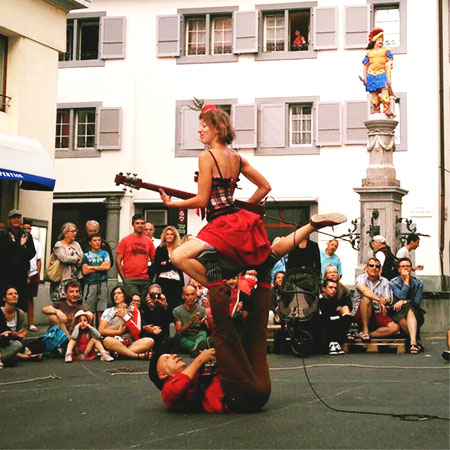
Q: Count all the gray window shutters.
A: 11